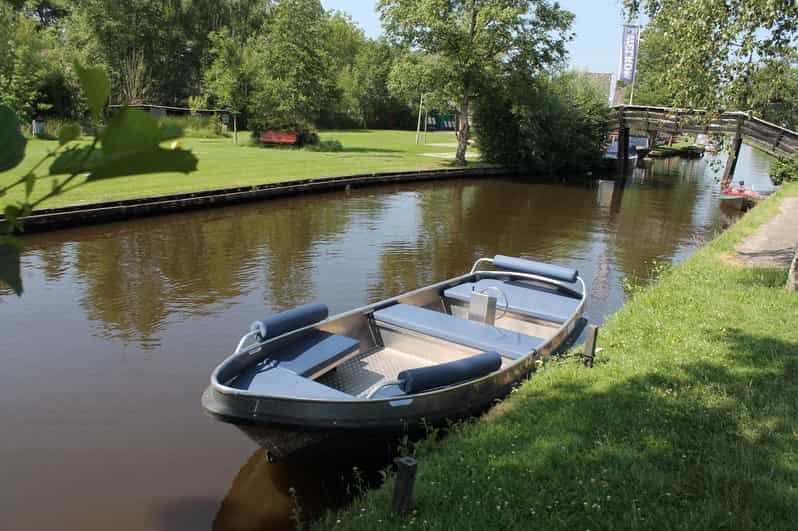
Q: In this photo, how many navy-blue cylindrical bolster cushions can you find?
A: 3